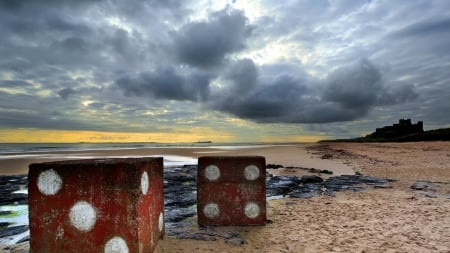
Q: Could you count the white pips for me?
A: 9